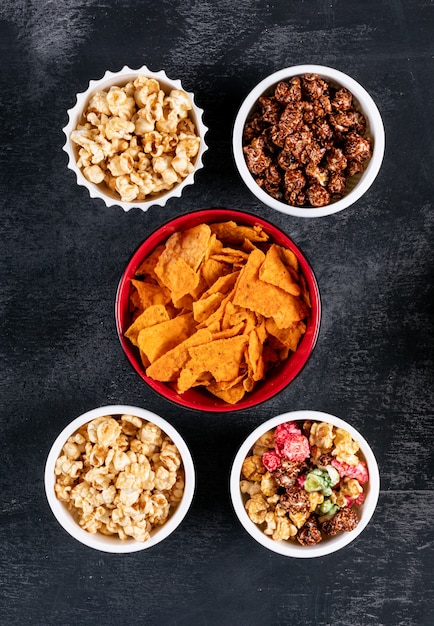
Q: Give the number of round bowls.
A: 5